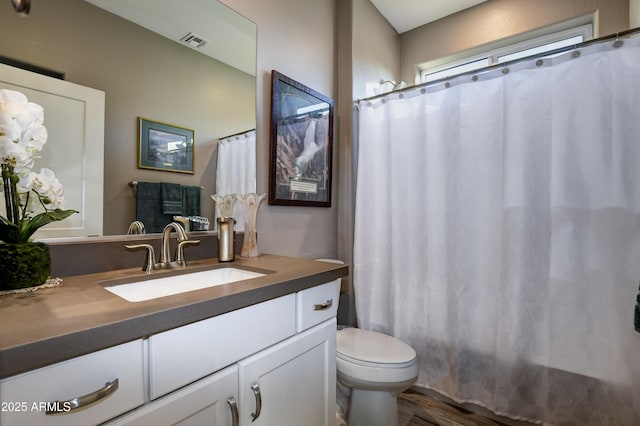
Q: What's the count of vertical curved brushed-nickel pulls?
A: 2